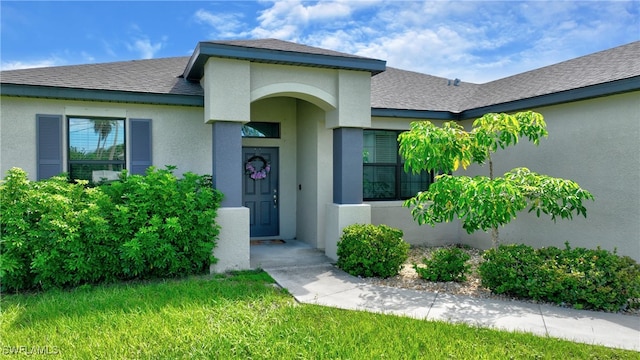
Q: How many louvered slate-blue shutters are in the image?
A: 2